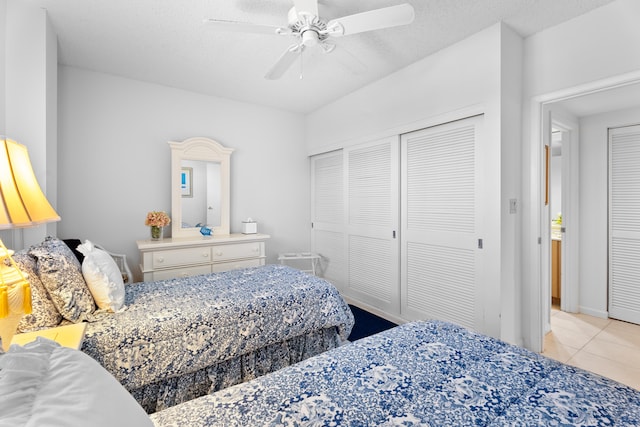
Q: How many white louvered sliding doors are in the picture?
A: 3